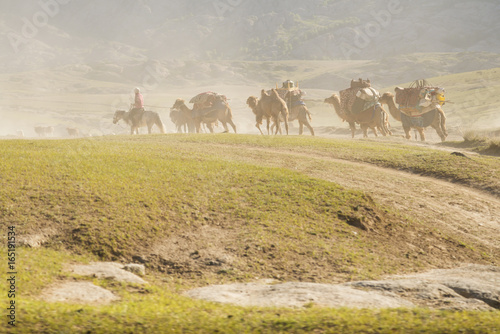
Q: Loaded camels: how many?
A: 4